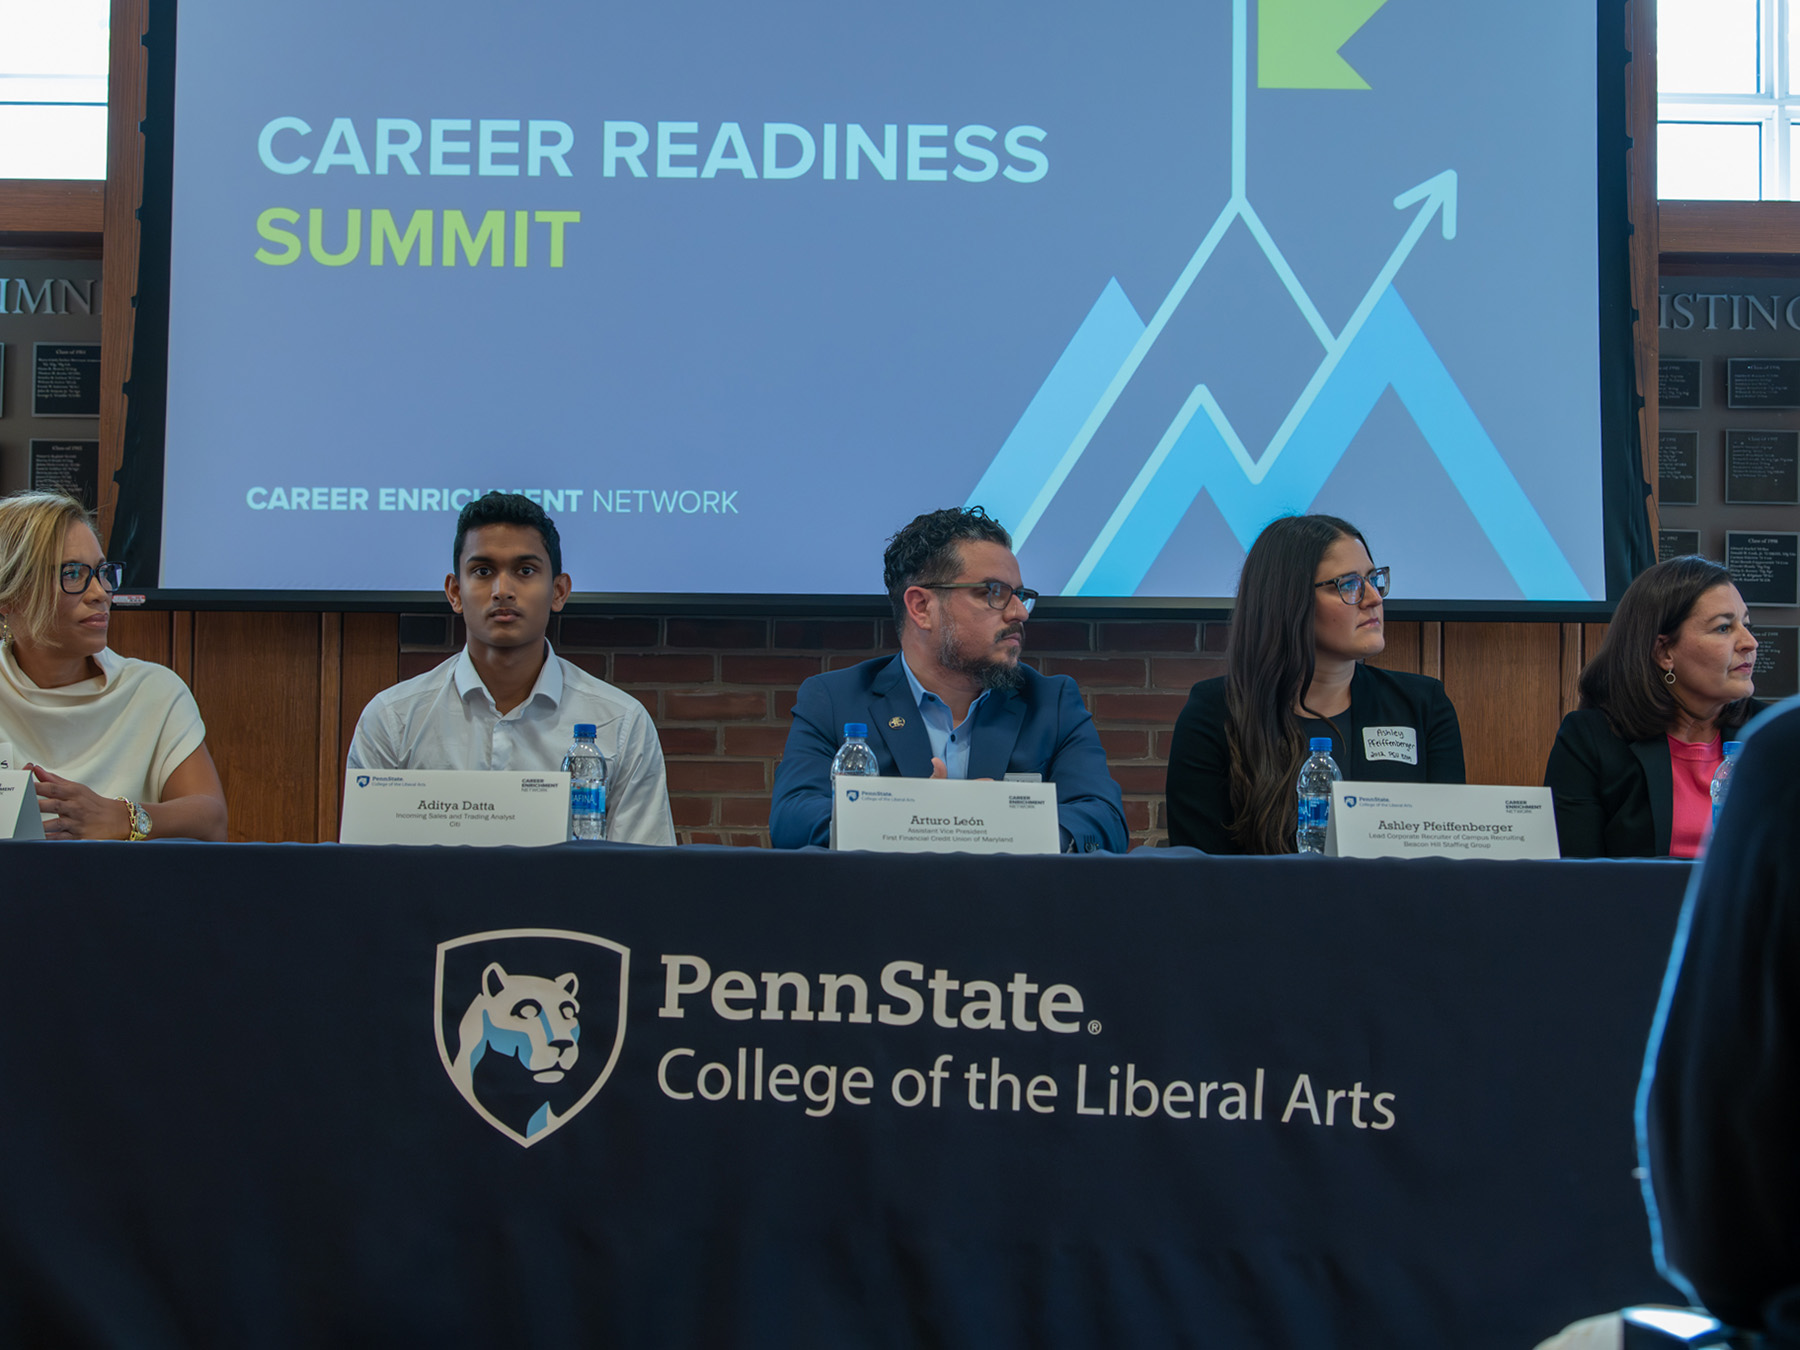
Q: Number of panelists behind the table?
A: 5